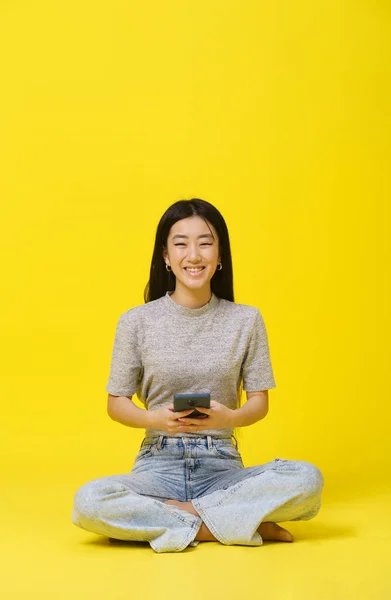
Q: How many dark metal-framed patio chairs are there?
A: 0